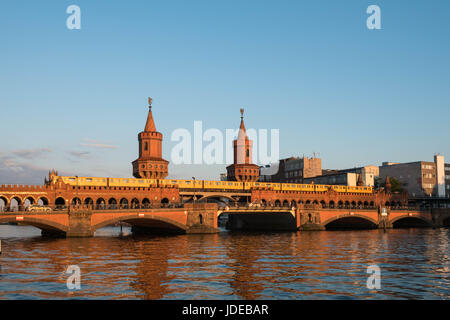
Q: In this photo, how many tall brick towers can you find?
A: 2